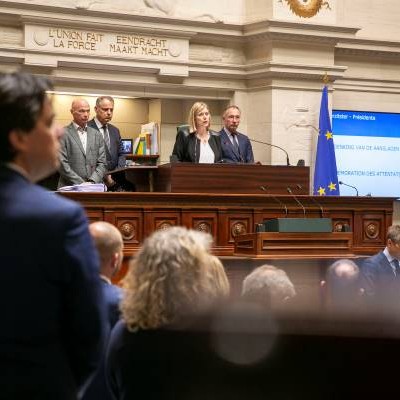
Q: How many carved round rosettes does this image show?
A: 6